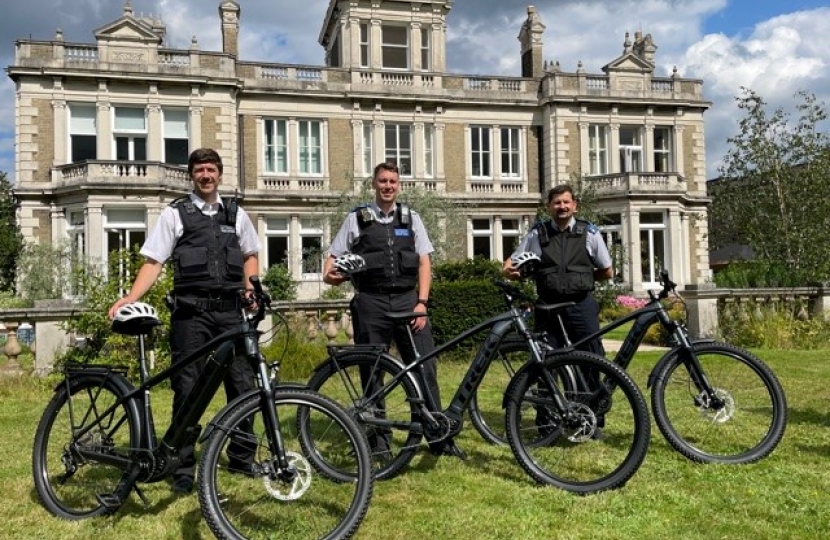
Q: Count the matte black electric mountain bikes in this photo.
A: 3